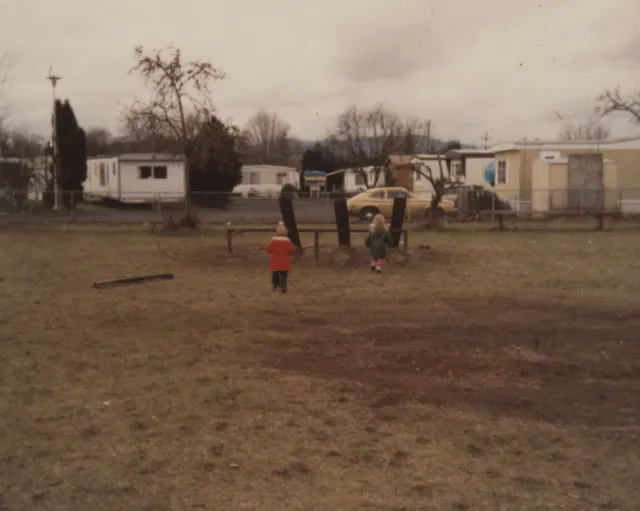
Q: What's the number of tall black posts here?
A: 3